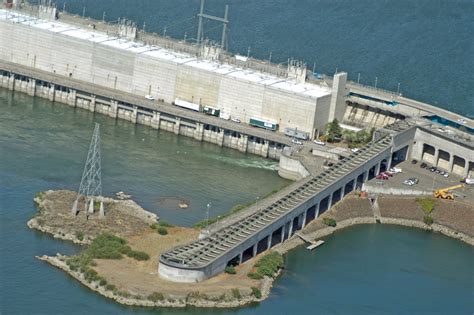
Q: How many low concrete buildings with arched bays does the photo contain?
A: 1